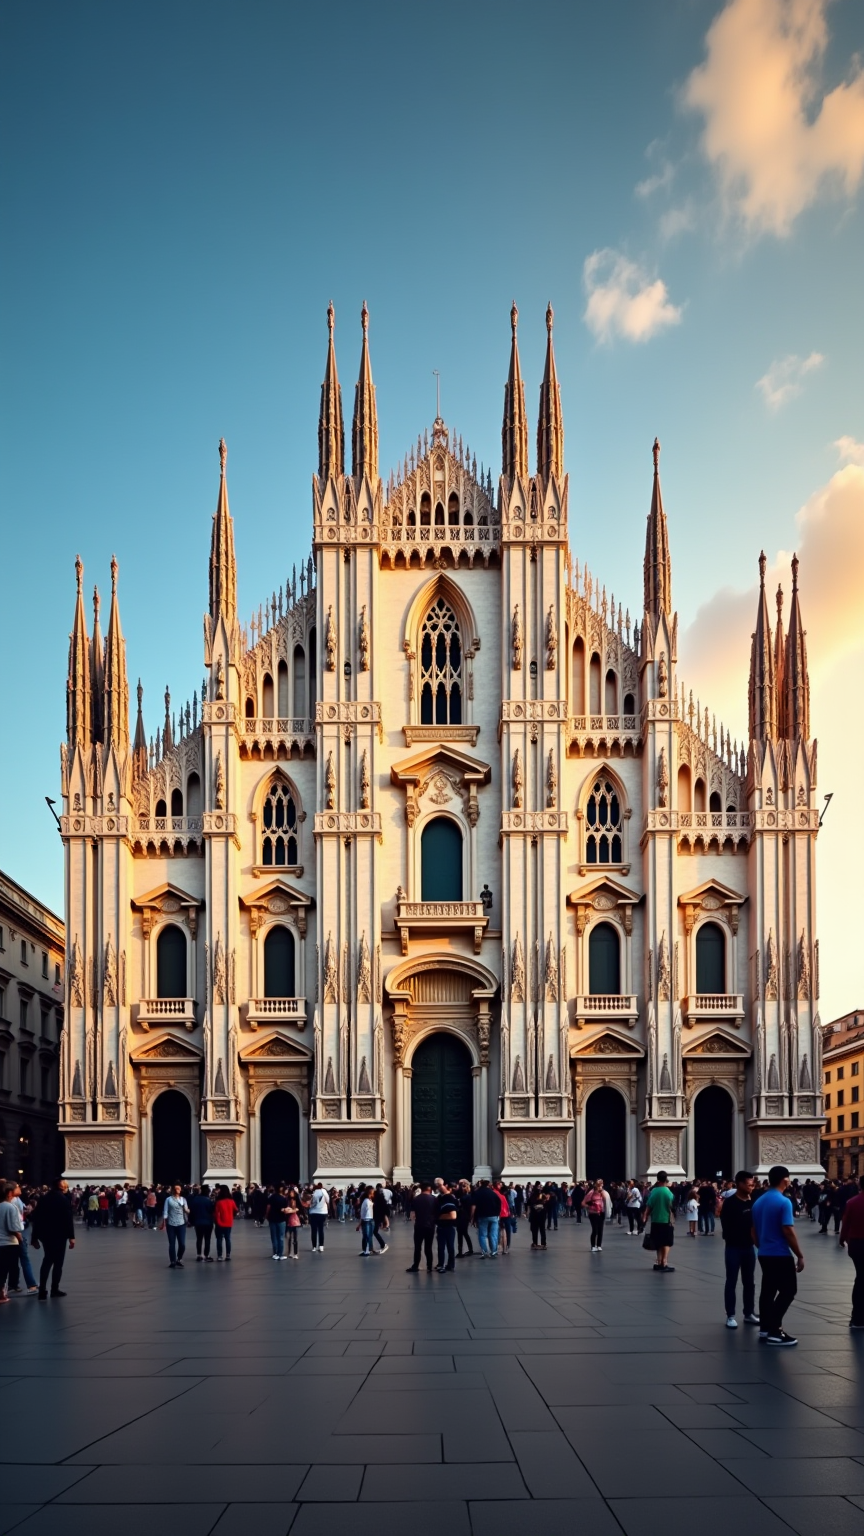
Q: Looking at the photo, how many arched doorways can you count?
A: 5